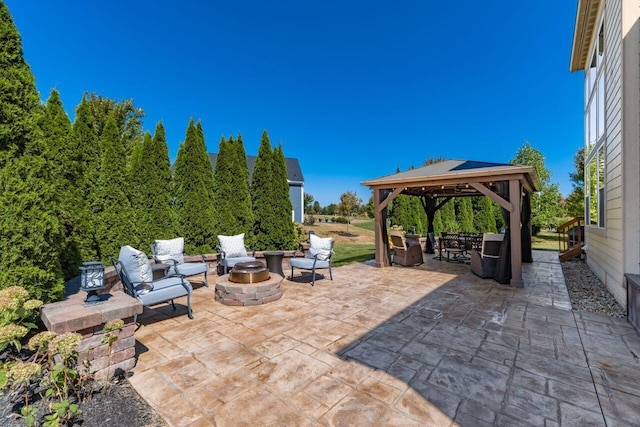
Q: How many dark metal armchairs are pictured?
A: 4